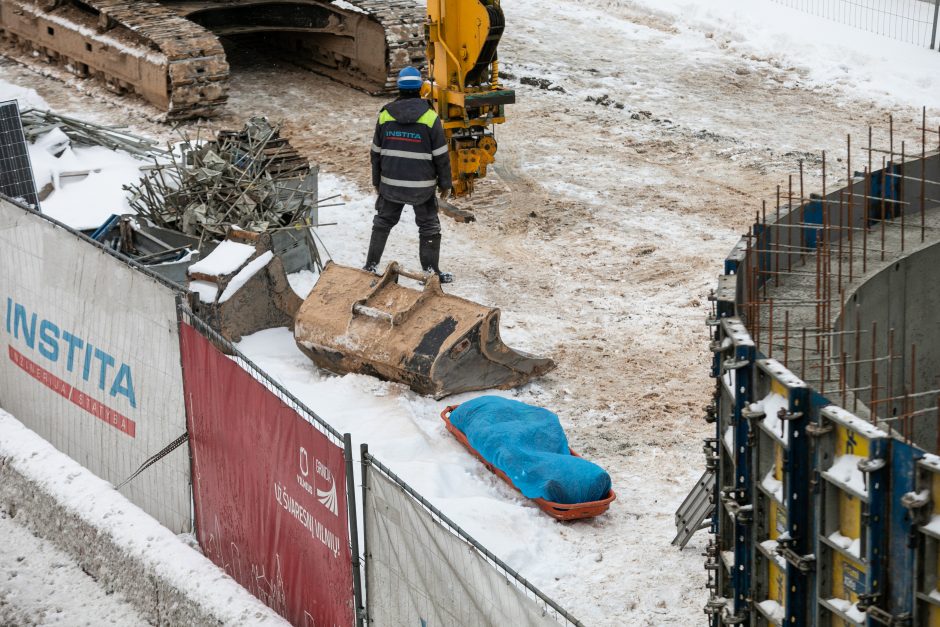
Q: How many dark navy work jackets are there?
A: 1